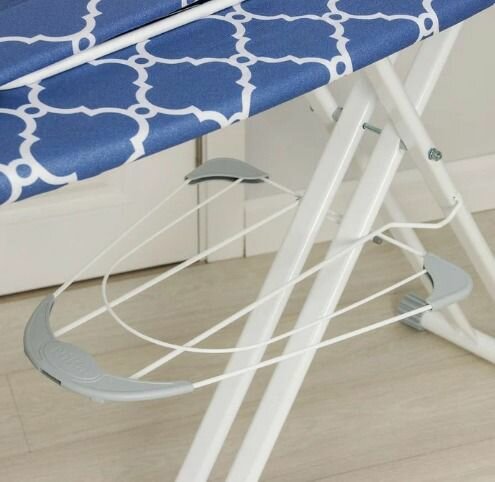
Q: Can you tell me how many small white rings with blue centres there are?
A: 10